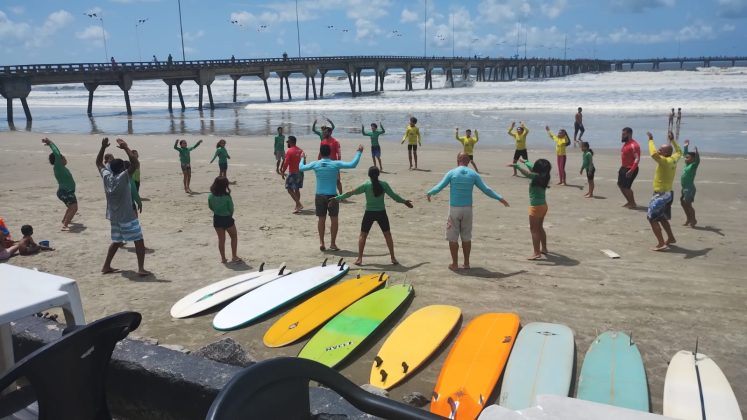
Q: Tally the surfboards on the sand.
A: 9